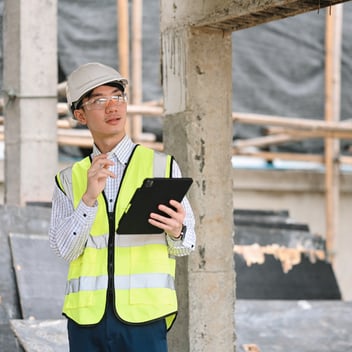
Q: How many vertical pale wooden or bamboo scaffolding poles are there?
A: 3